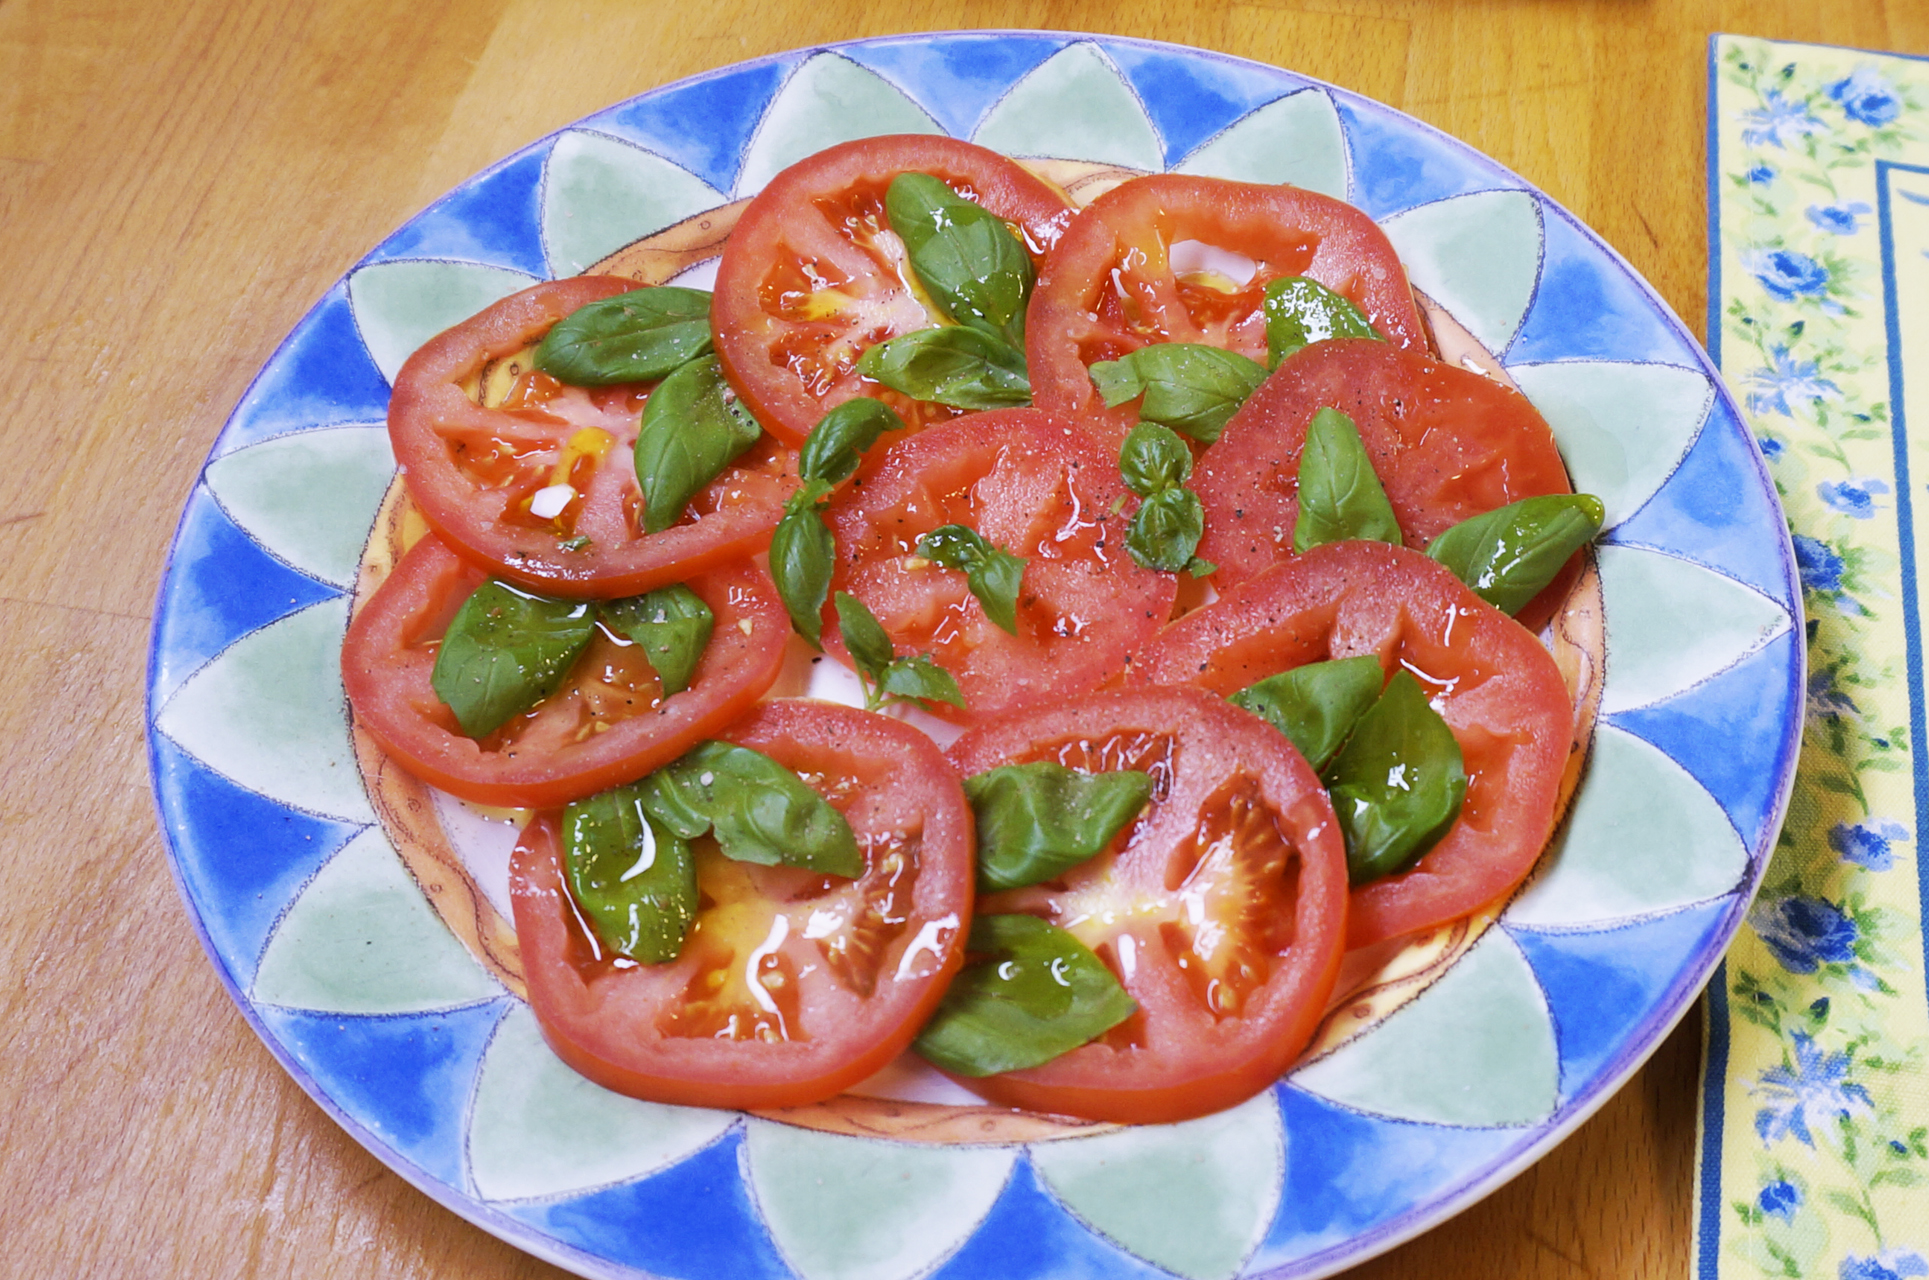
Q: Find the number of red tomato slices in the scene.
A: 9